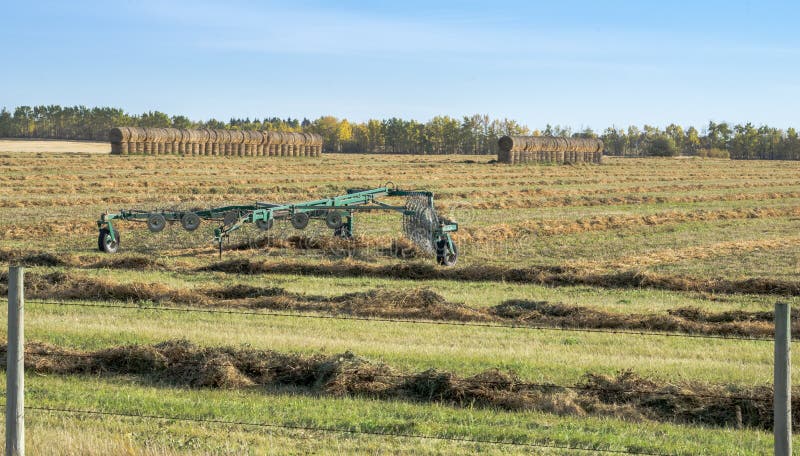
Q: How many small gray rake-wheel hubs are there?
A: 6